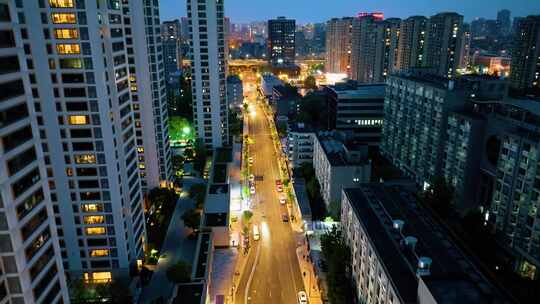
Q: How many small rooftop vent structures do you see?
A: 3